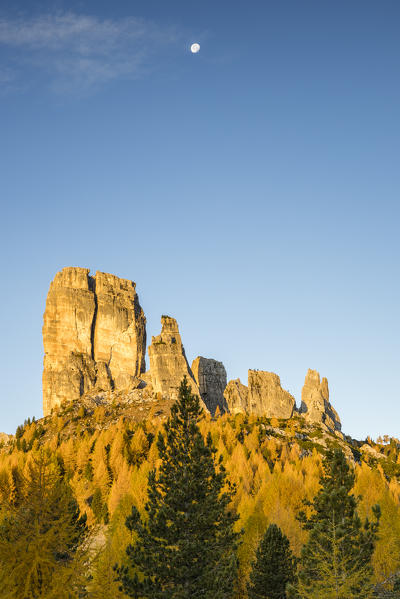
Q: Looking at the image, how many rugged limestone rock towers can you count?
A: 5